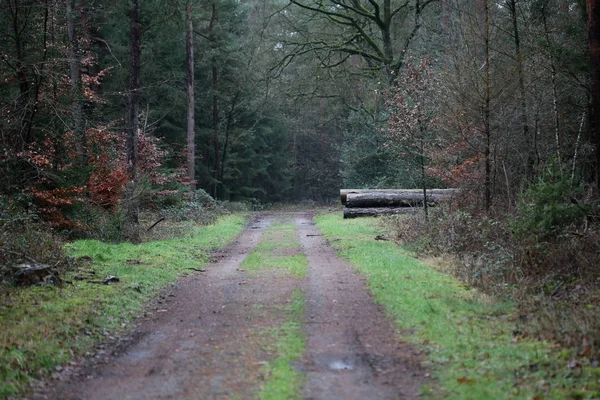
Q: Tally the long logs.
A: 3